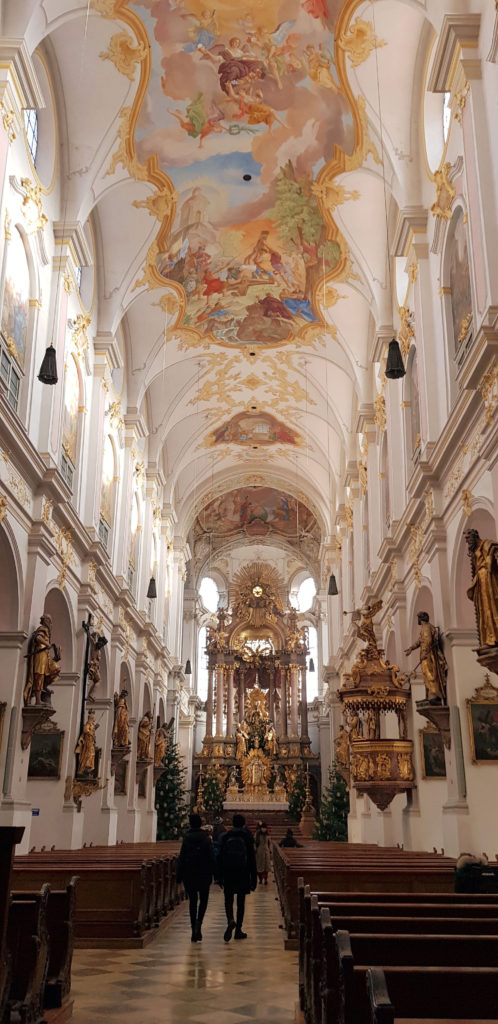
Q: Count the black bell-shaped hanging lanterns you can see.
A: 6